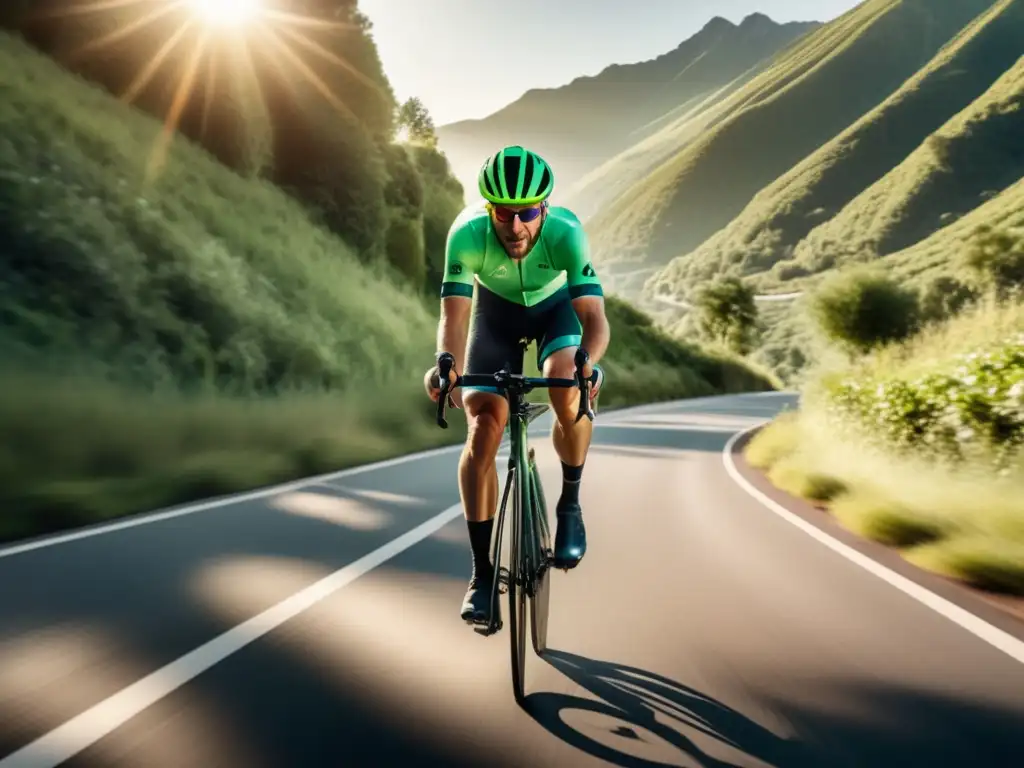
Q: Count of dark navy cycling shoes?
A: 2